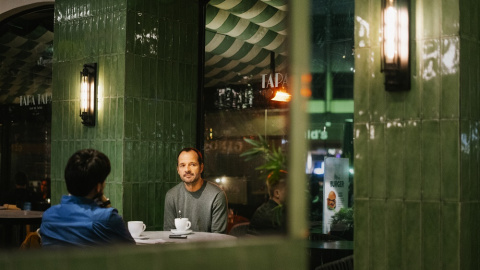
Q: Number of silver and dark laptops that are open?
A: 0